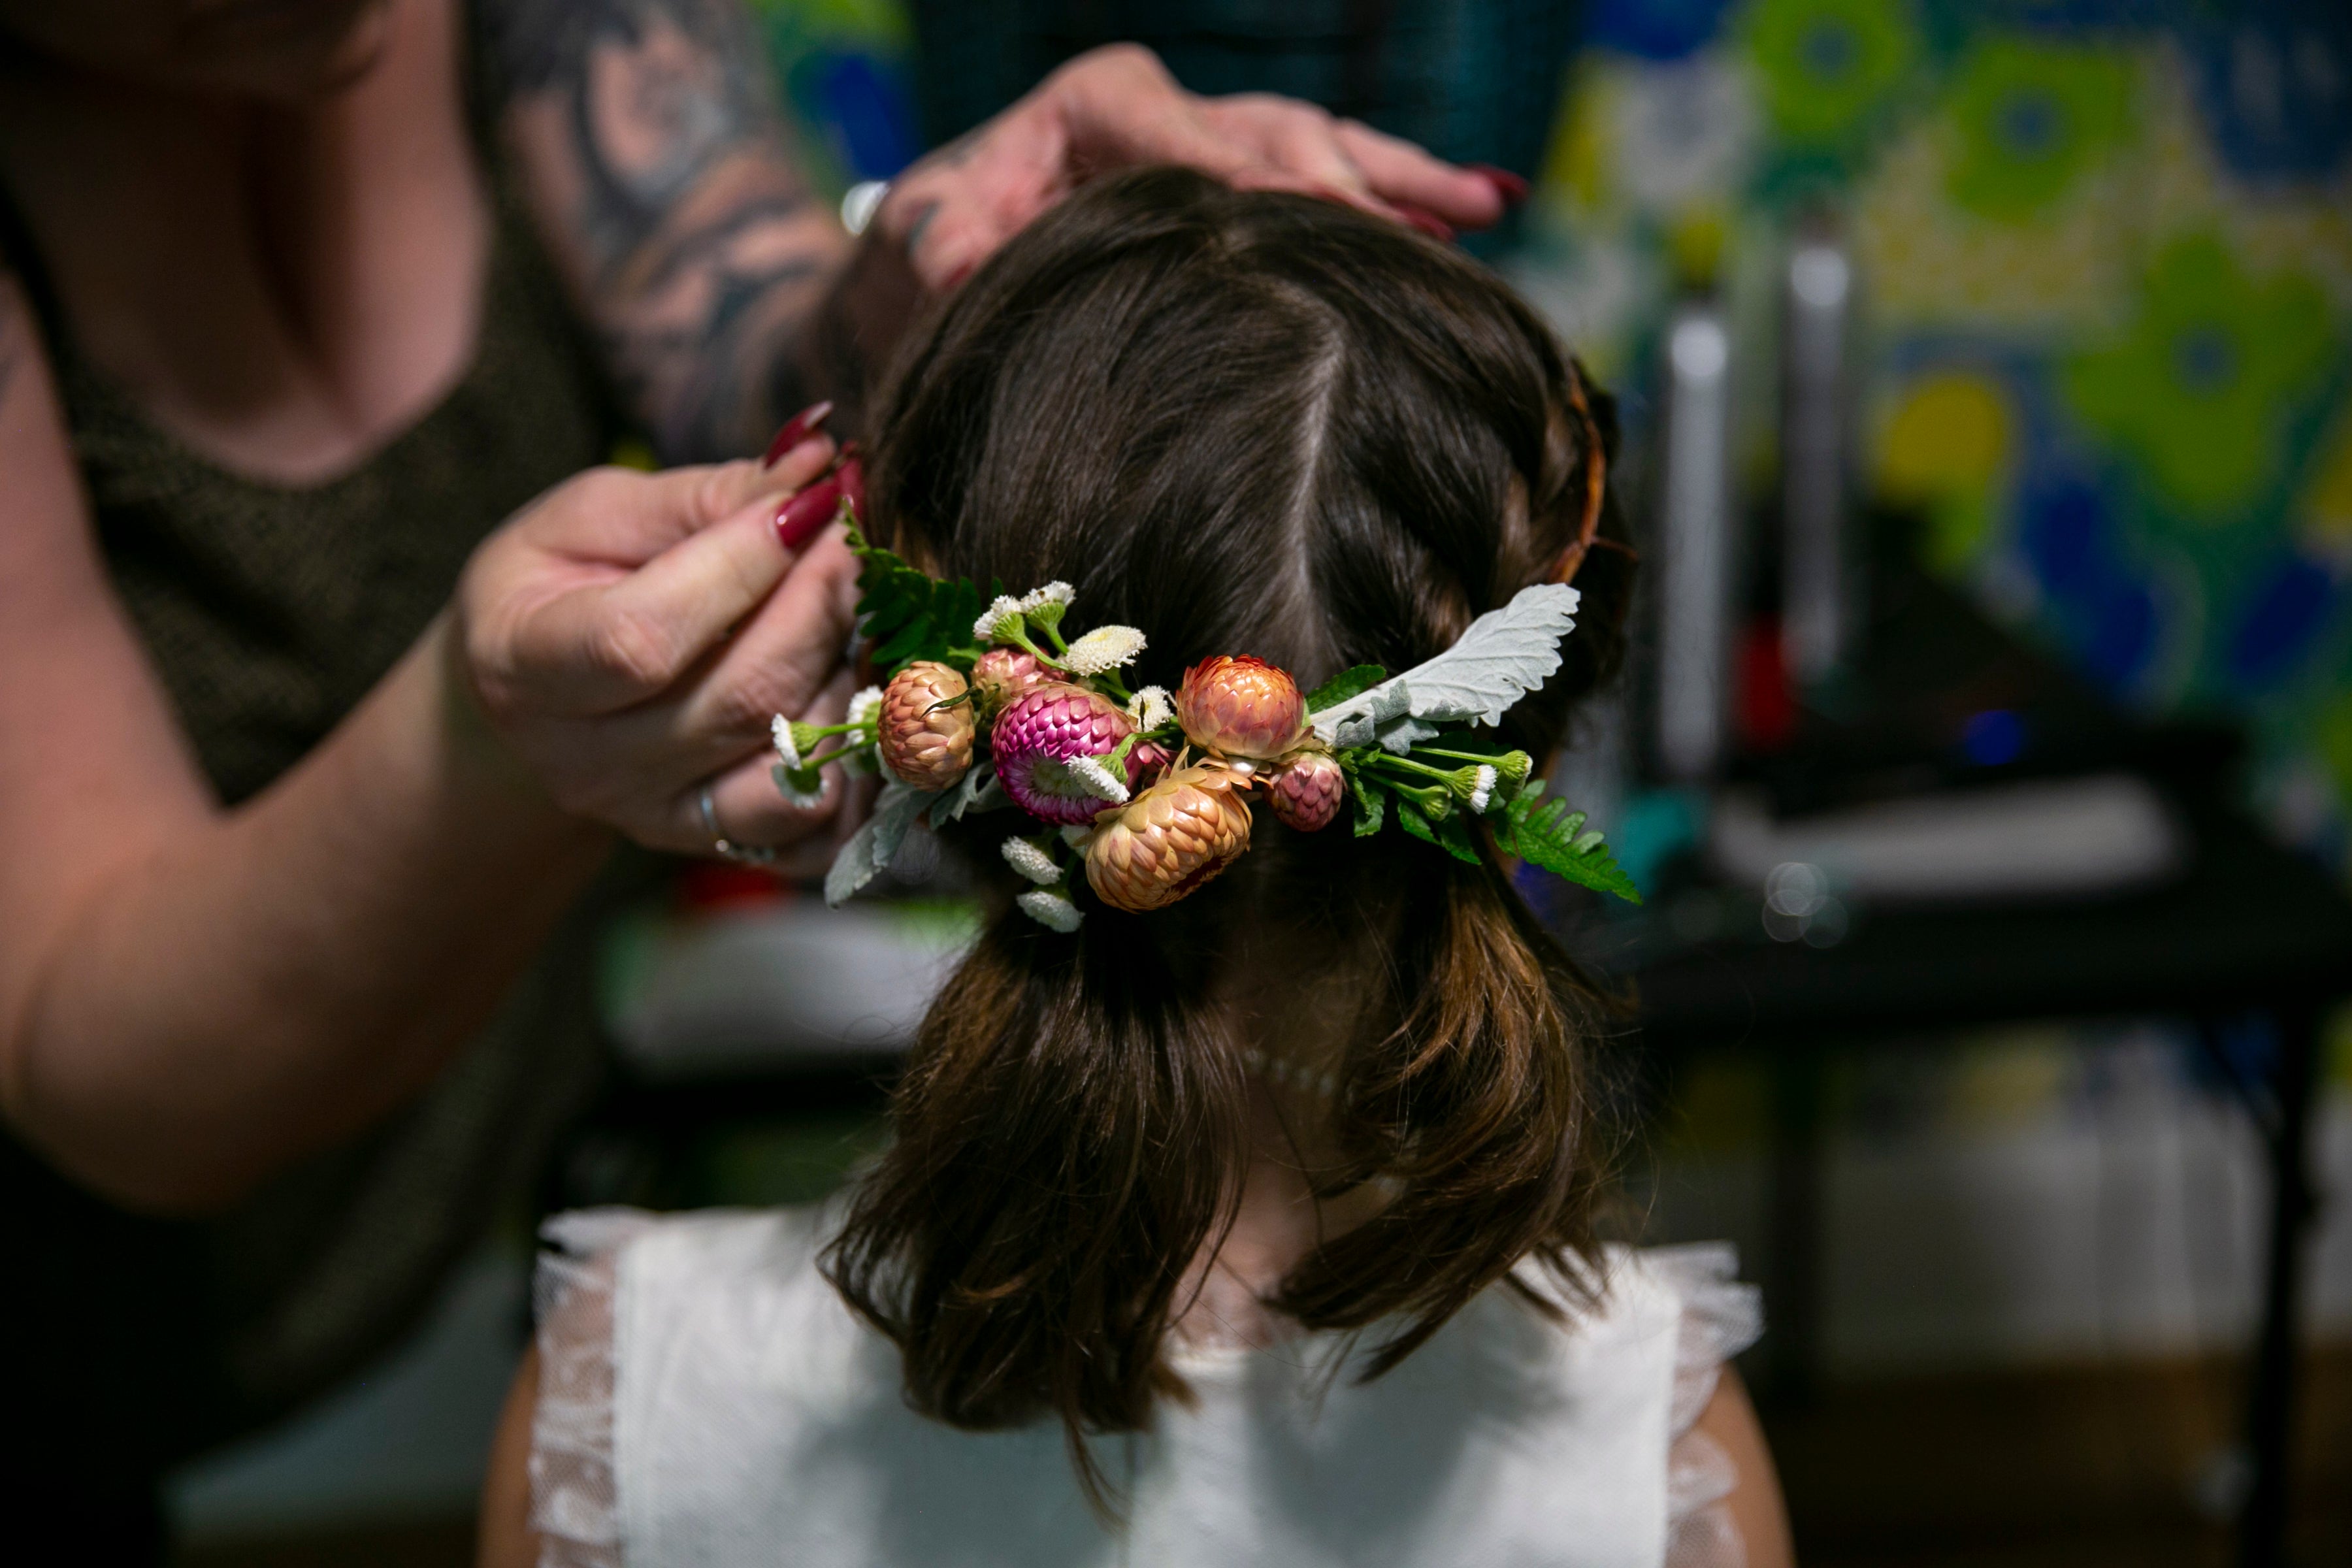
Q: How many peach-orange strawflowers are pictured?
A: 3